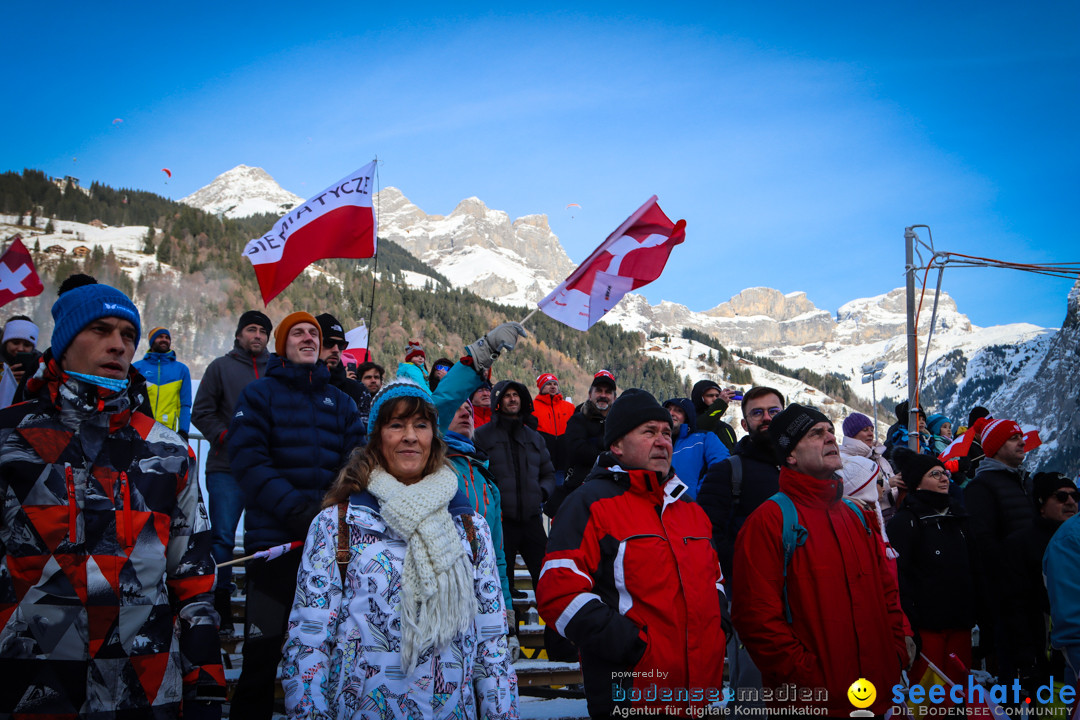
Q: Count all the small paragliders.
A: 3